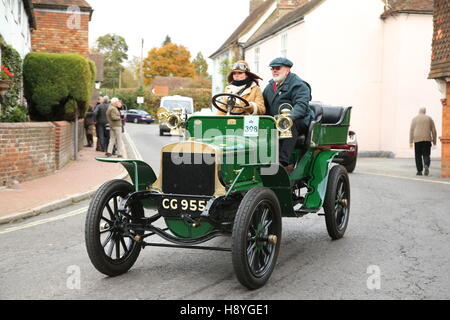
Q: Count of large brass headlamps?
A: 2